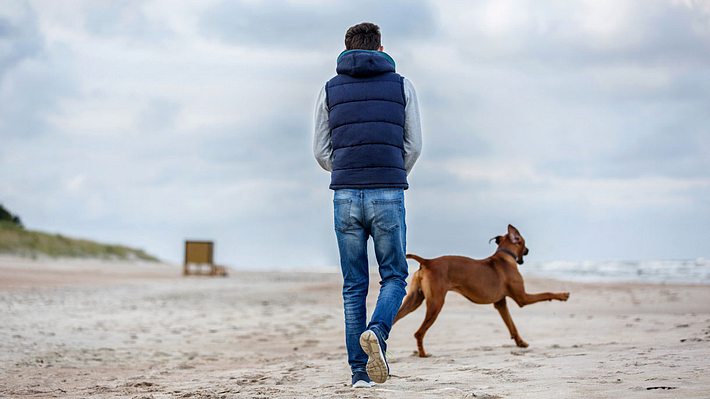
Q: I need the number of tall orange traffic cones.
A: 0